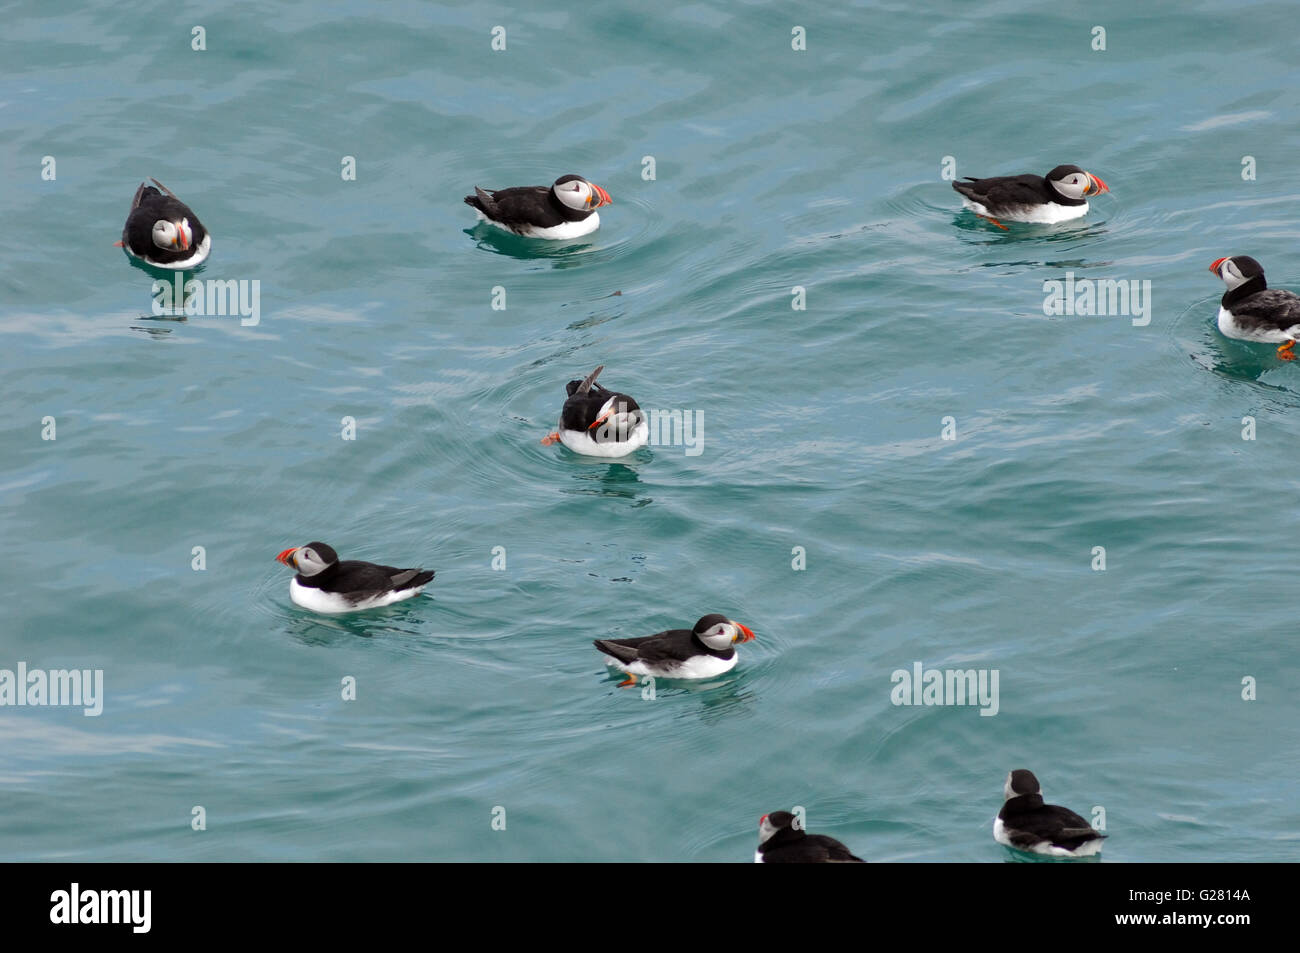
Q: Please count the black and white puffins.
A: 9